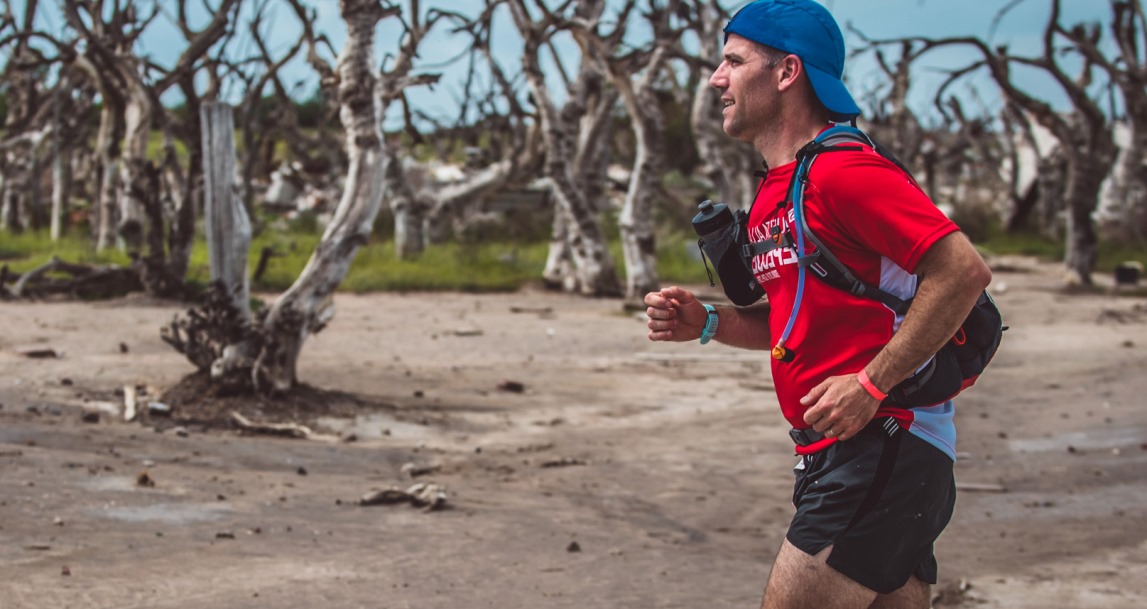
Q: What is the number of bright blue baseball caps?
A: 1